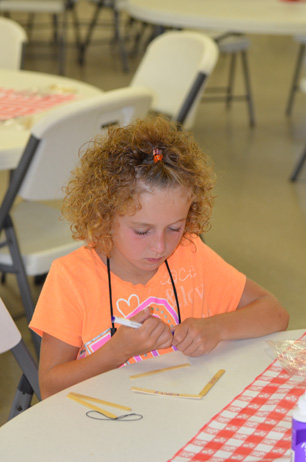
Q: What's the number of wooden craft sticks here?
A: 5